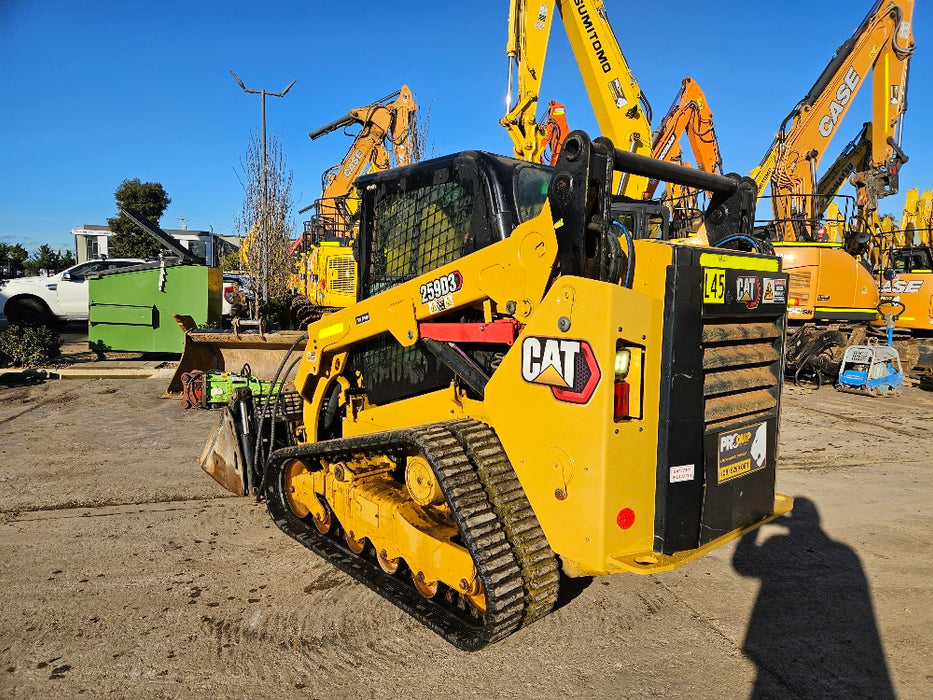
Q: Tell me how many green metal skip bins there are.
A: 1